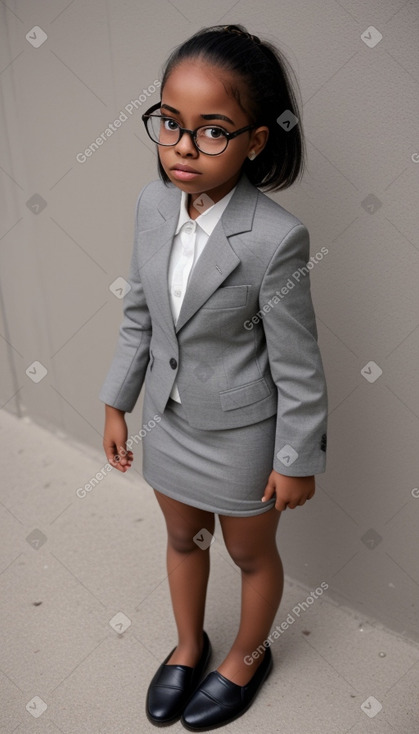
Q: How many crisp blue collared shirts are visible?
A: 0